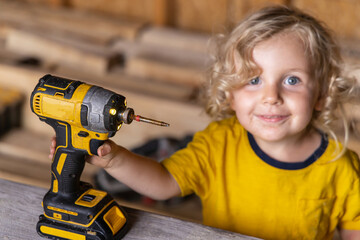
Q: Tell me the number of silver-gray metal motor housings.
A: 1